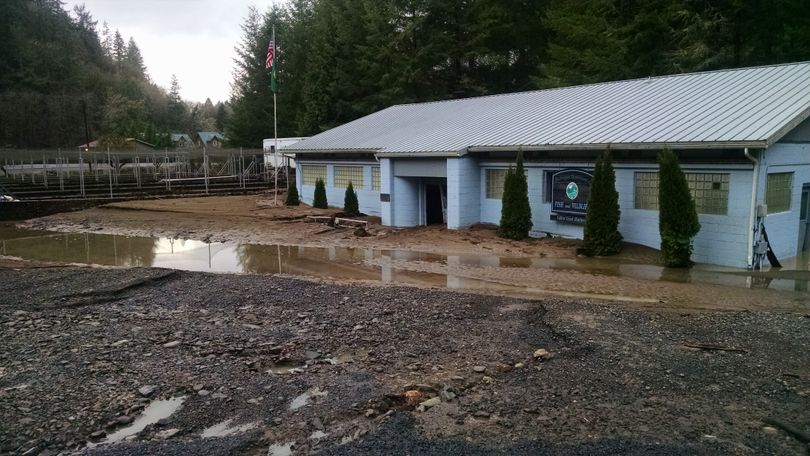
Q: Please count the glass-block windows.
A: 6